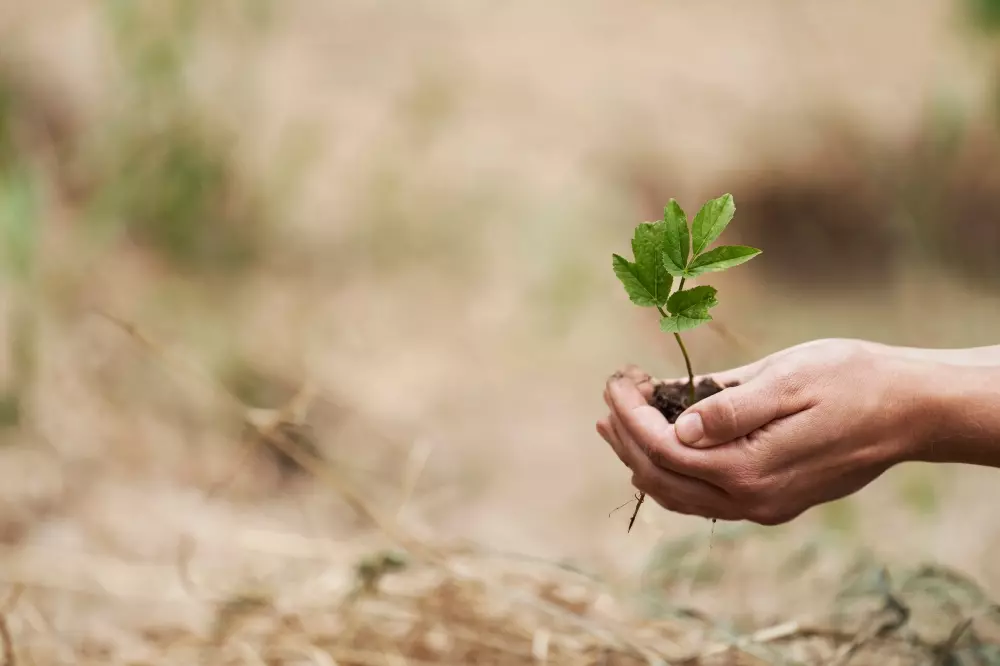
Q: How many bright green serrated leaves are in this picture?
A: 5